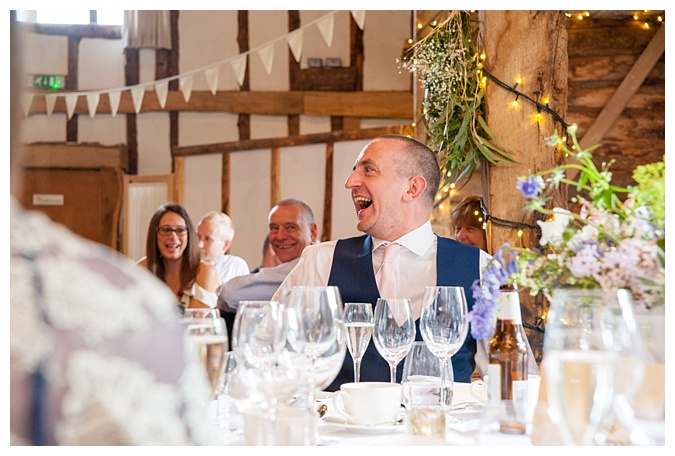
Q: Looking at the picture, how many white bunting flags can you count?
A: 14